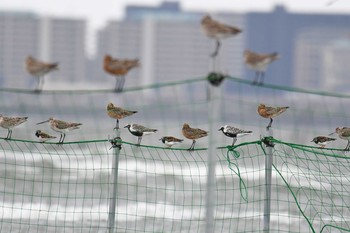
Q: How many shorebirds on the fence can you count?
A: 15